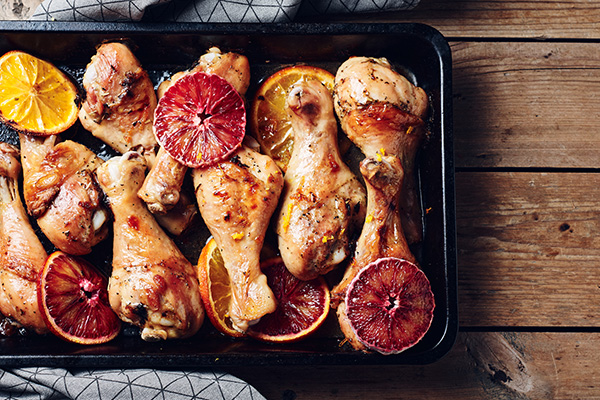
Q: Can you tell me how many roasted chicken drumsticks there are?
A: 9